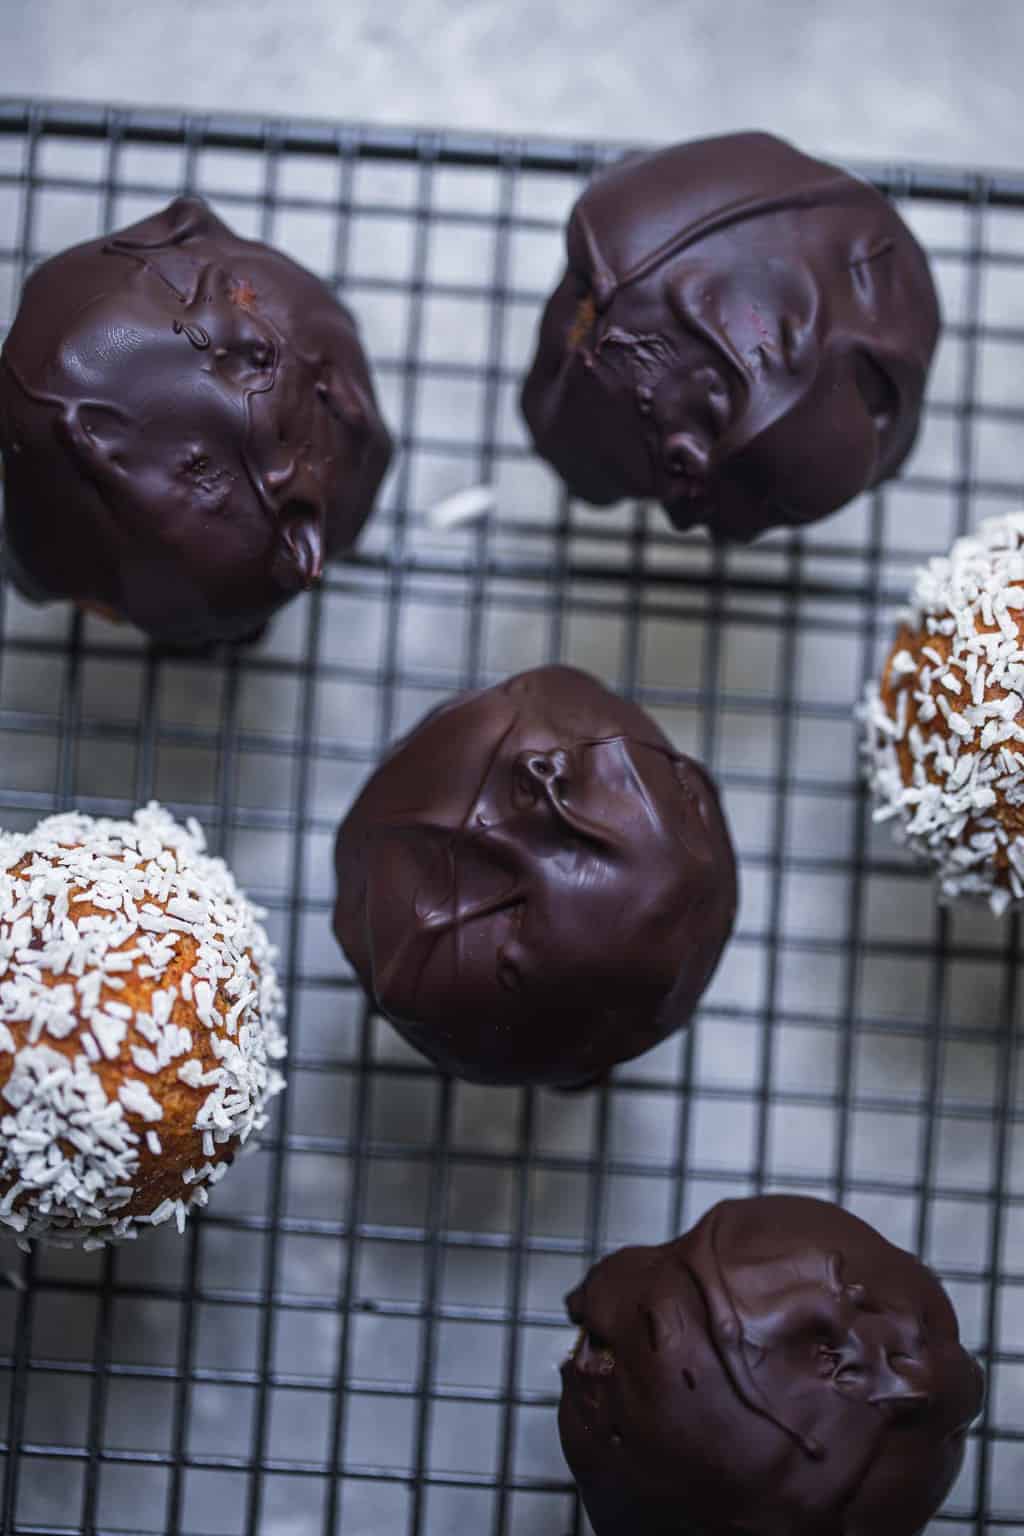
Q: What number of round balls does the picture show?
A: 6